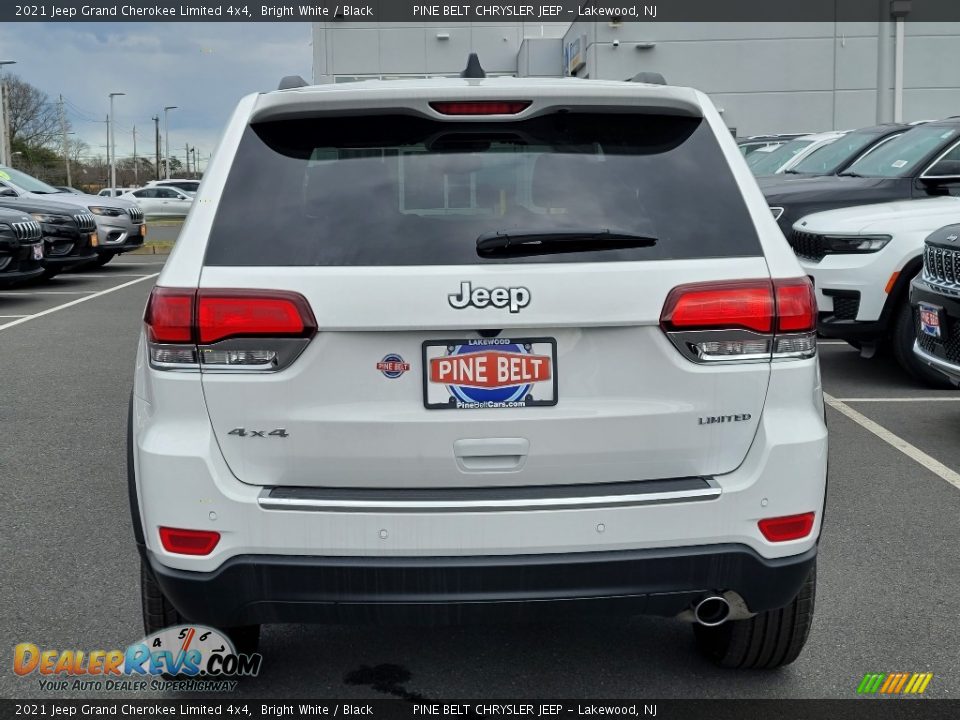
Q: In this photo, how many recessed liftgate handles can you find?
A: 1